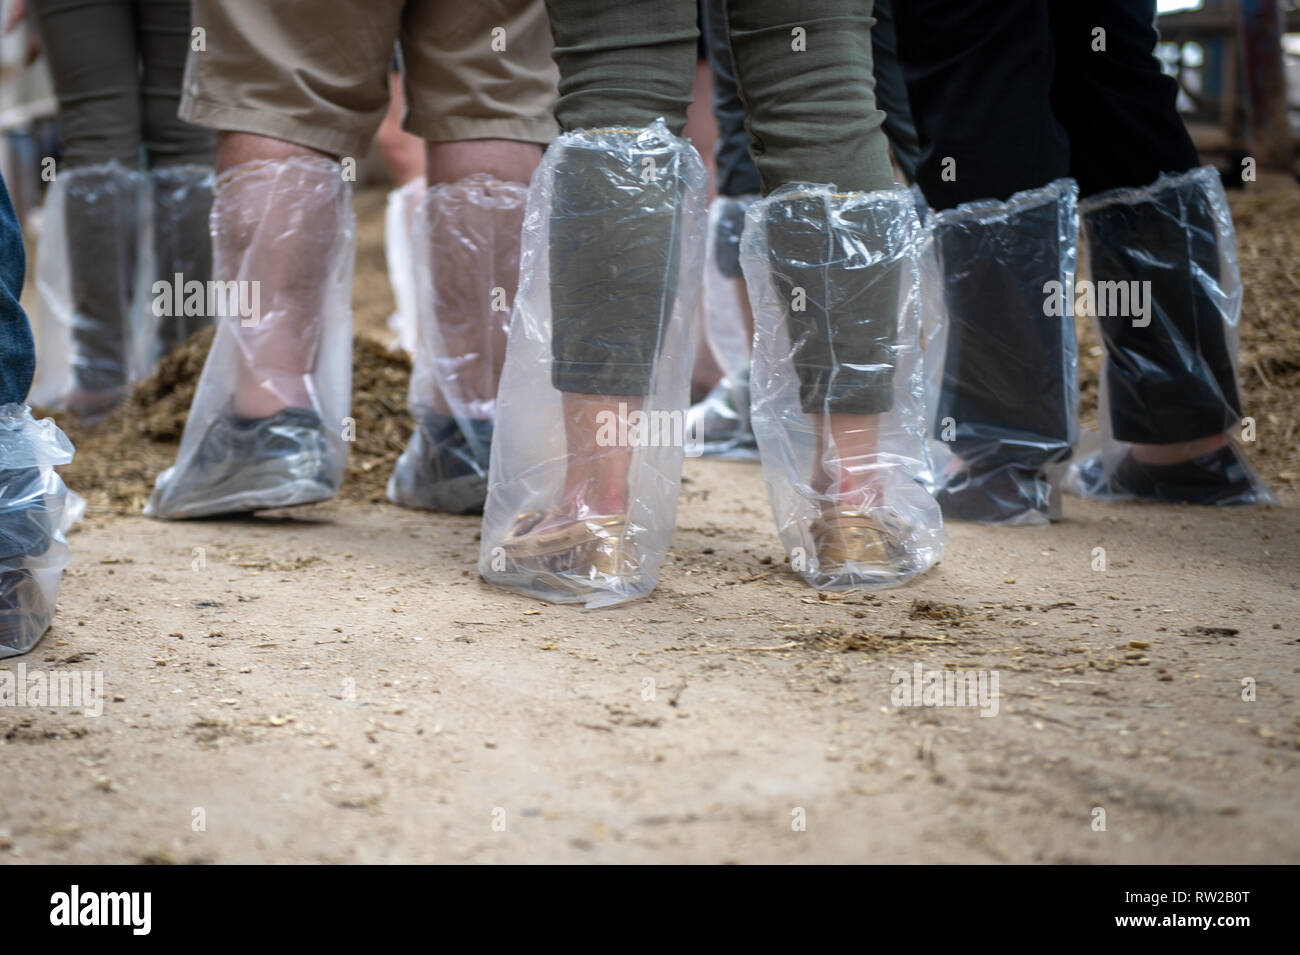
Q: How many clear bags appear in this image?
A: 11